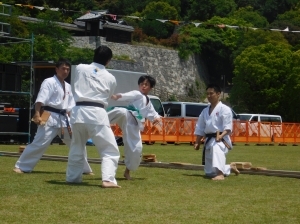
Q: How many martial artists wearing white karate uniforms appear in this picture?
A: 4